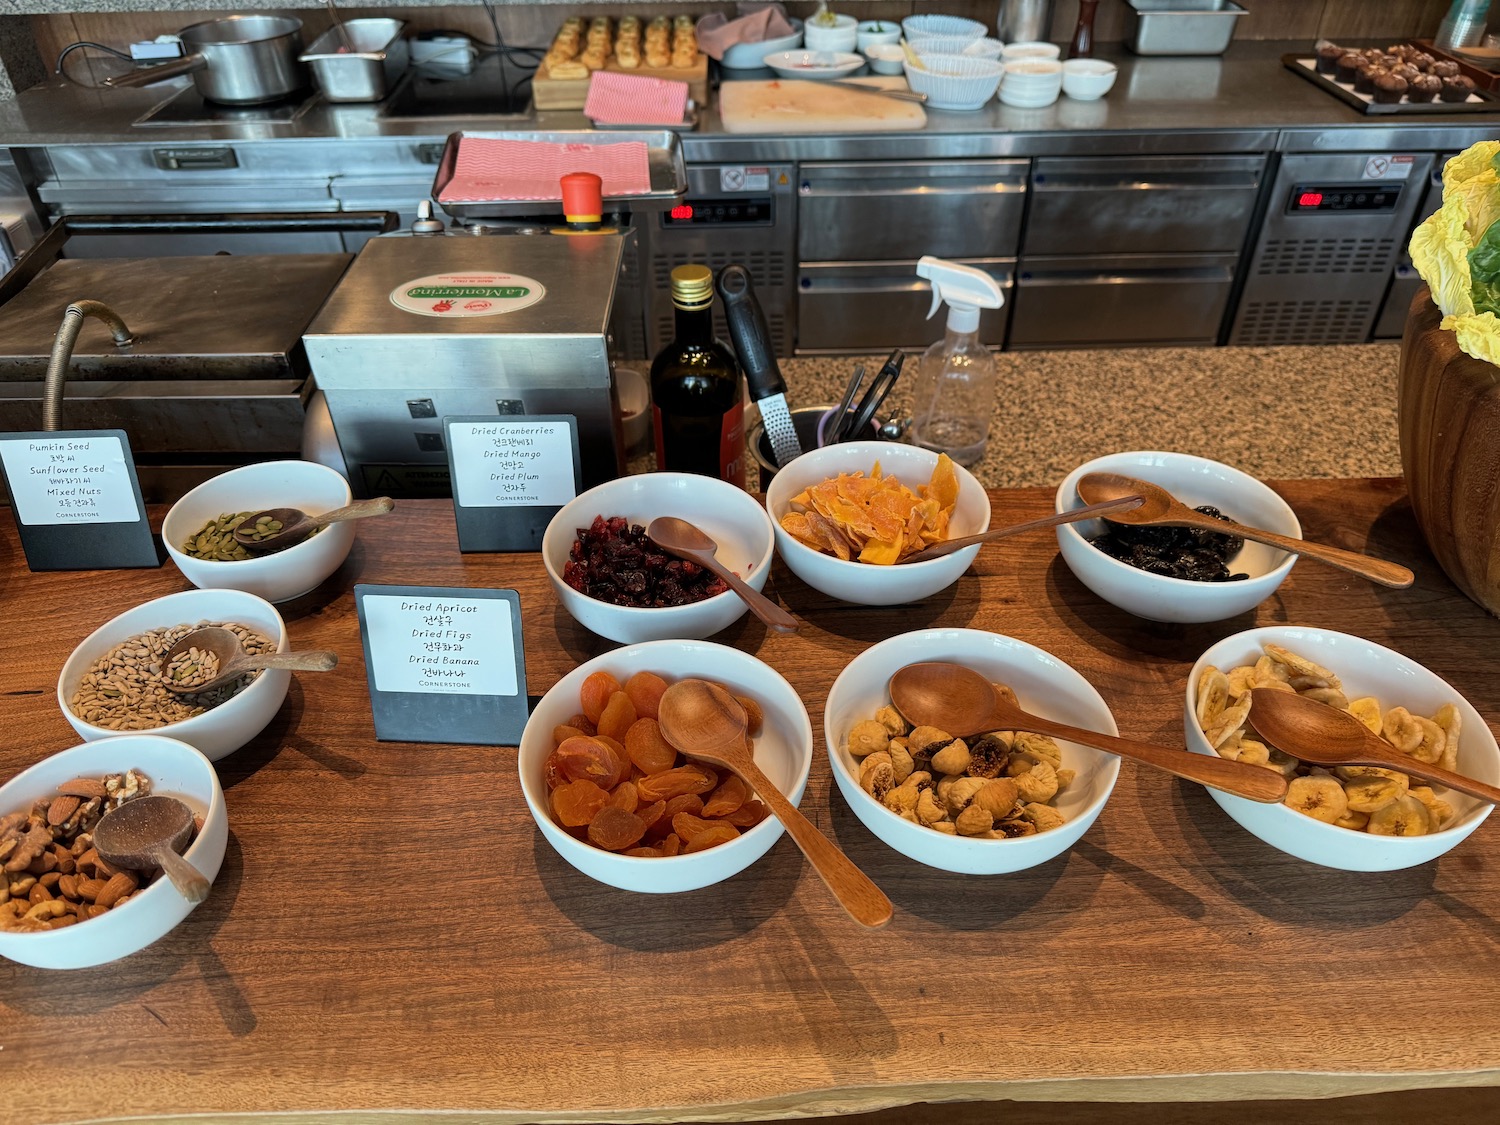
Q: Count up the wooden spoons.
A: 9